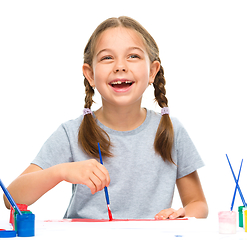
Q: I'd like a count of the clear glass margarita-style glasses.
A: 0